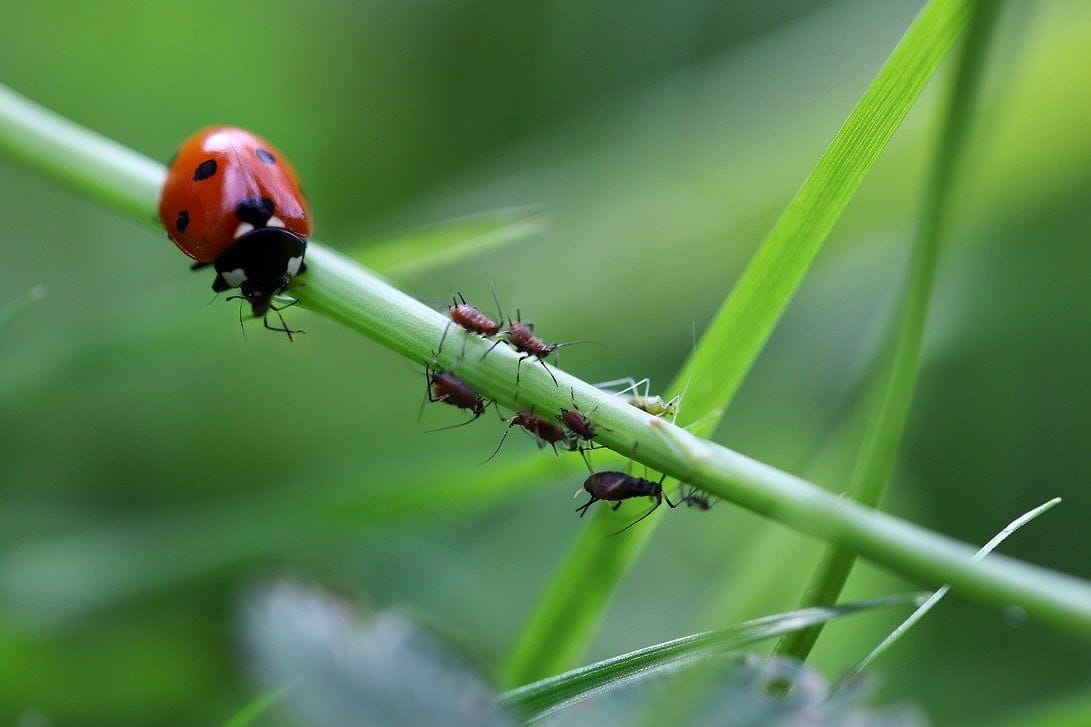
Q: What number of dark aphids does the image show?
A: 7